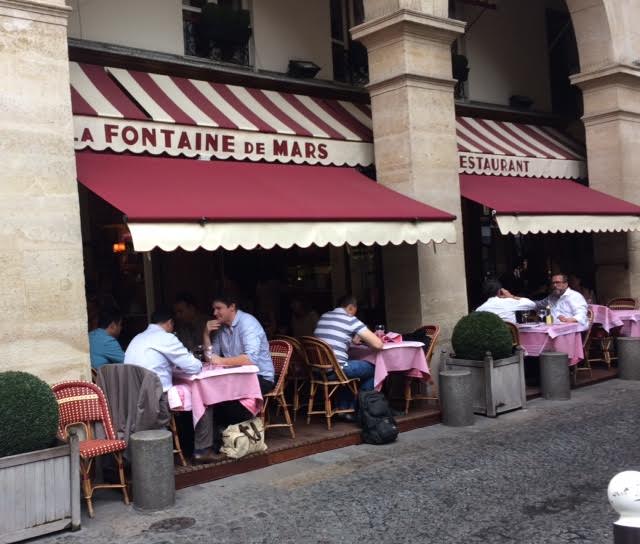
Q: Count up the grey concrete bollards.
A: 4